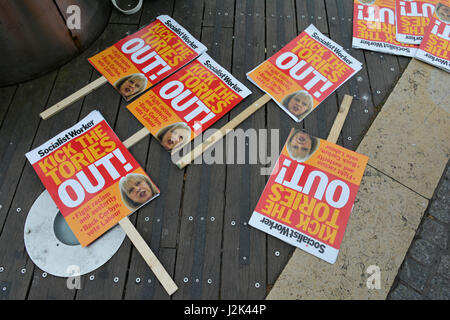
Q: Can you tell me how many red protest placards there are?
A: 8